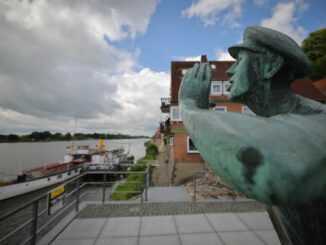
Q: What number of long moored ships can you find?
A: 1